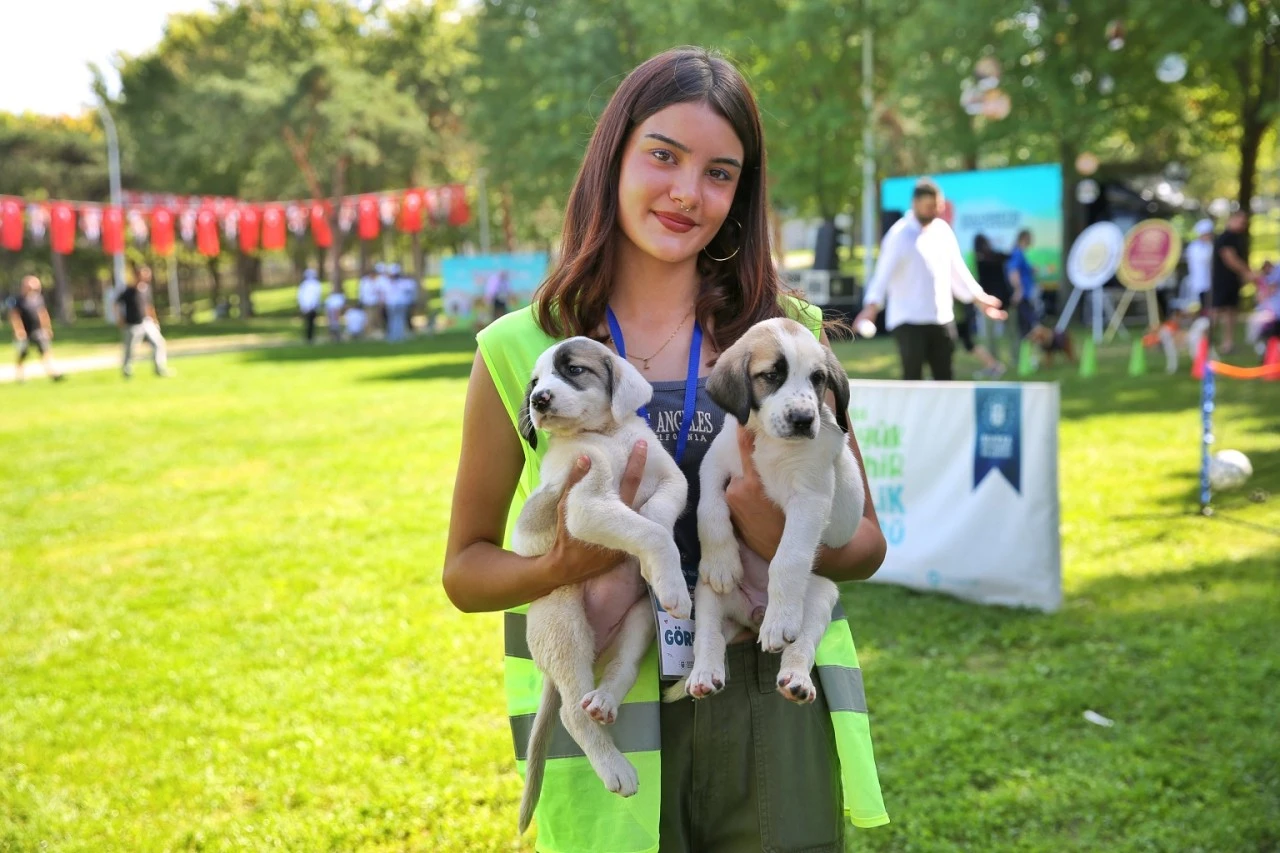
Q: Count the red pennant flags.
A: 11